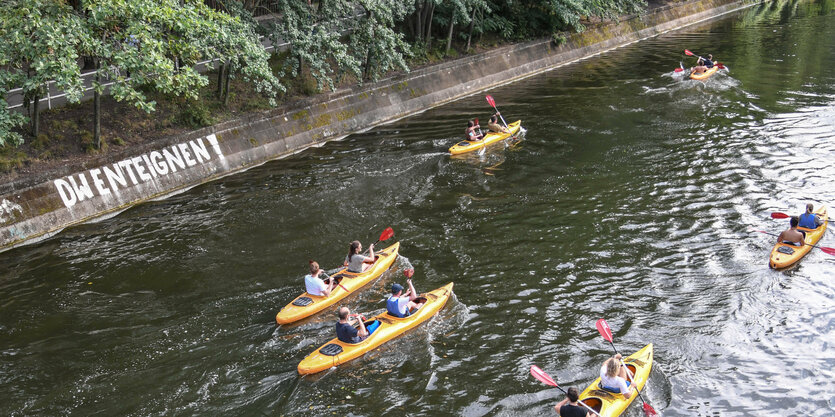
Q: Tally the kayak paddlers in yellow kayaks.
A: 12